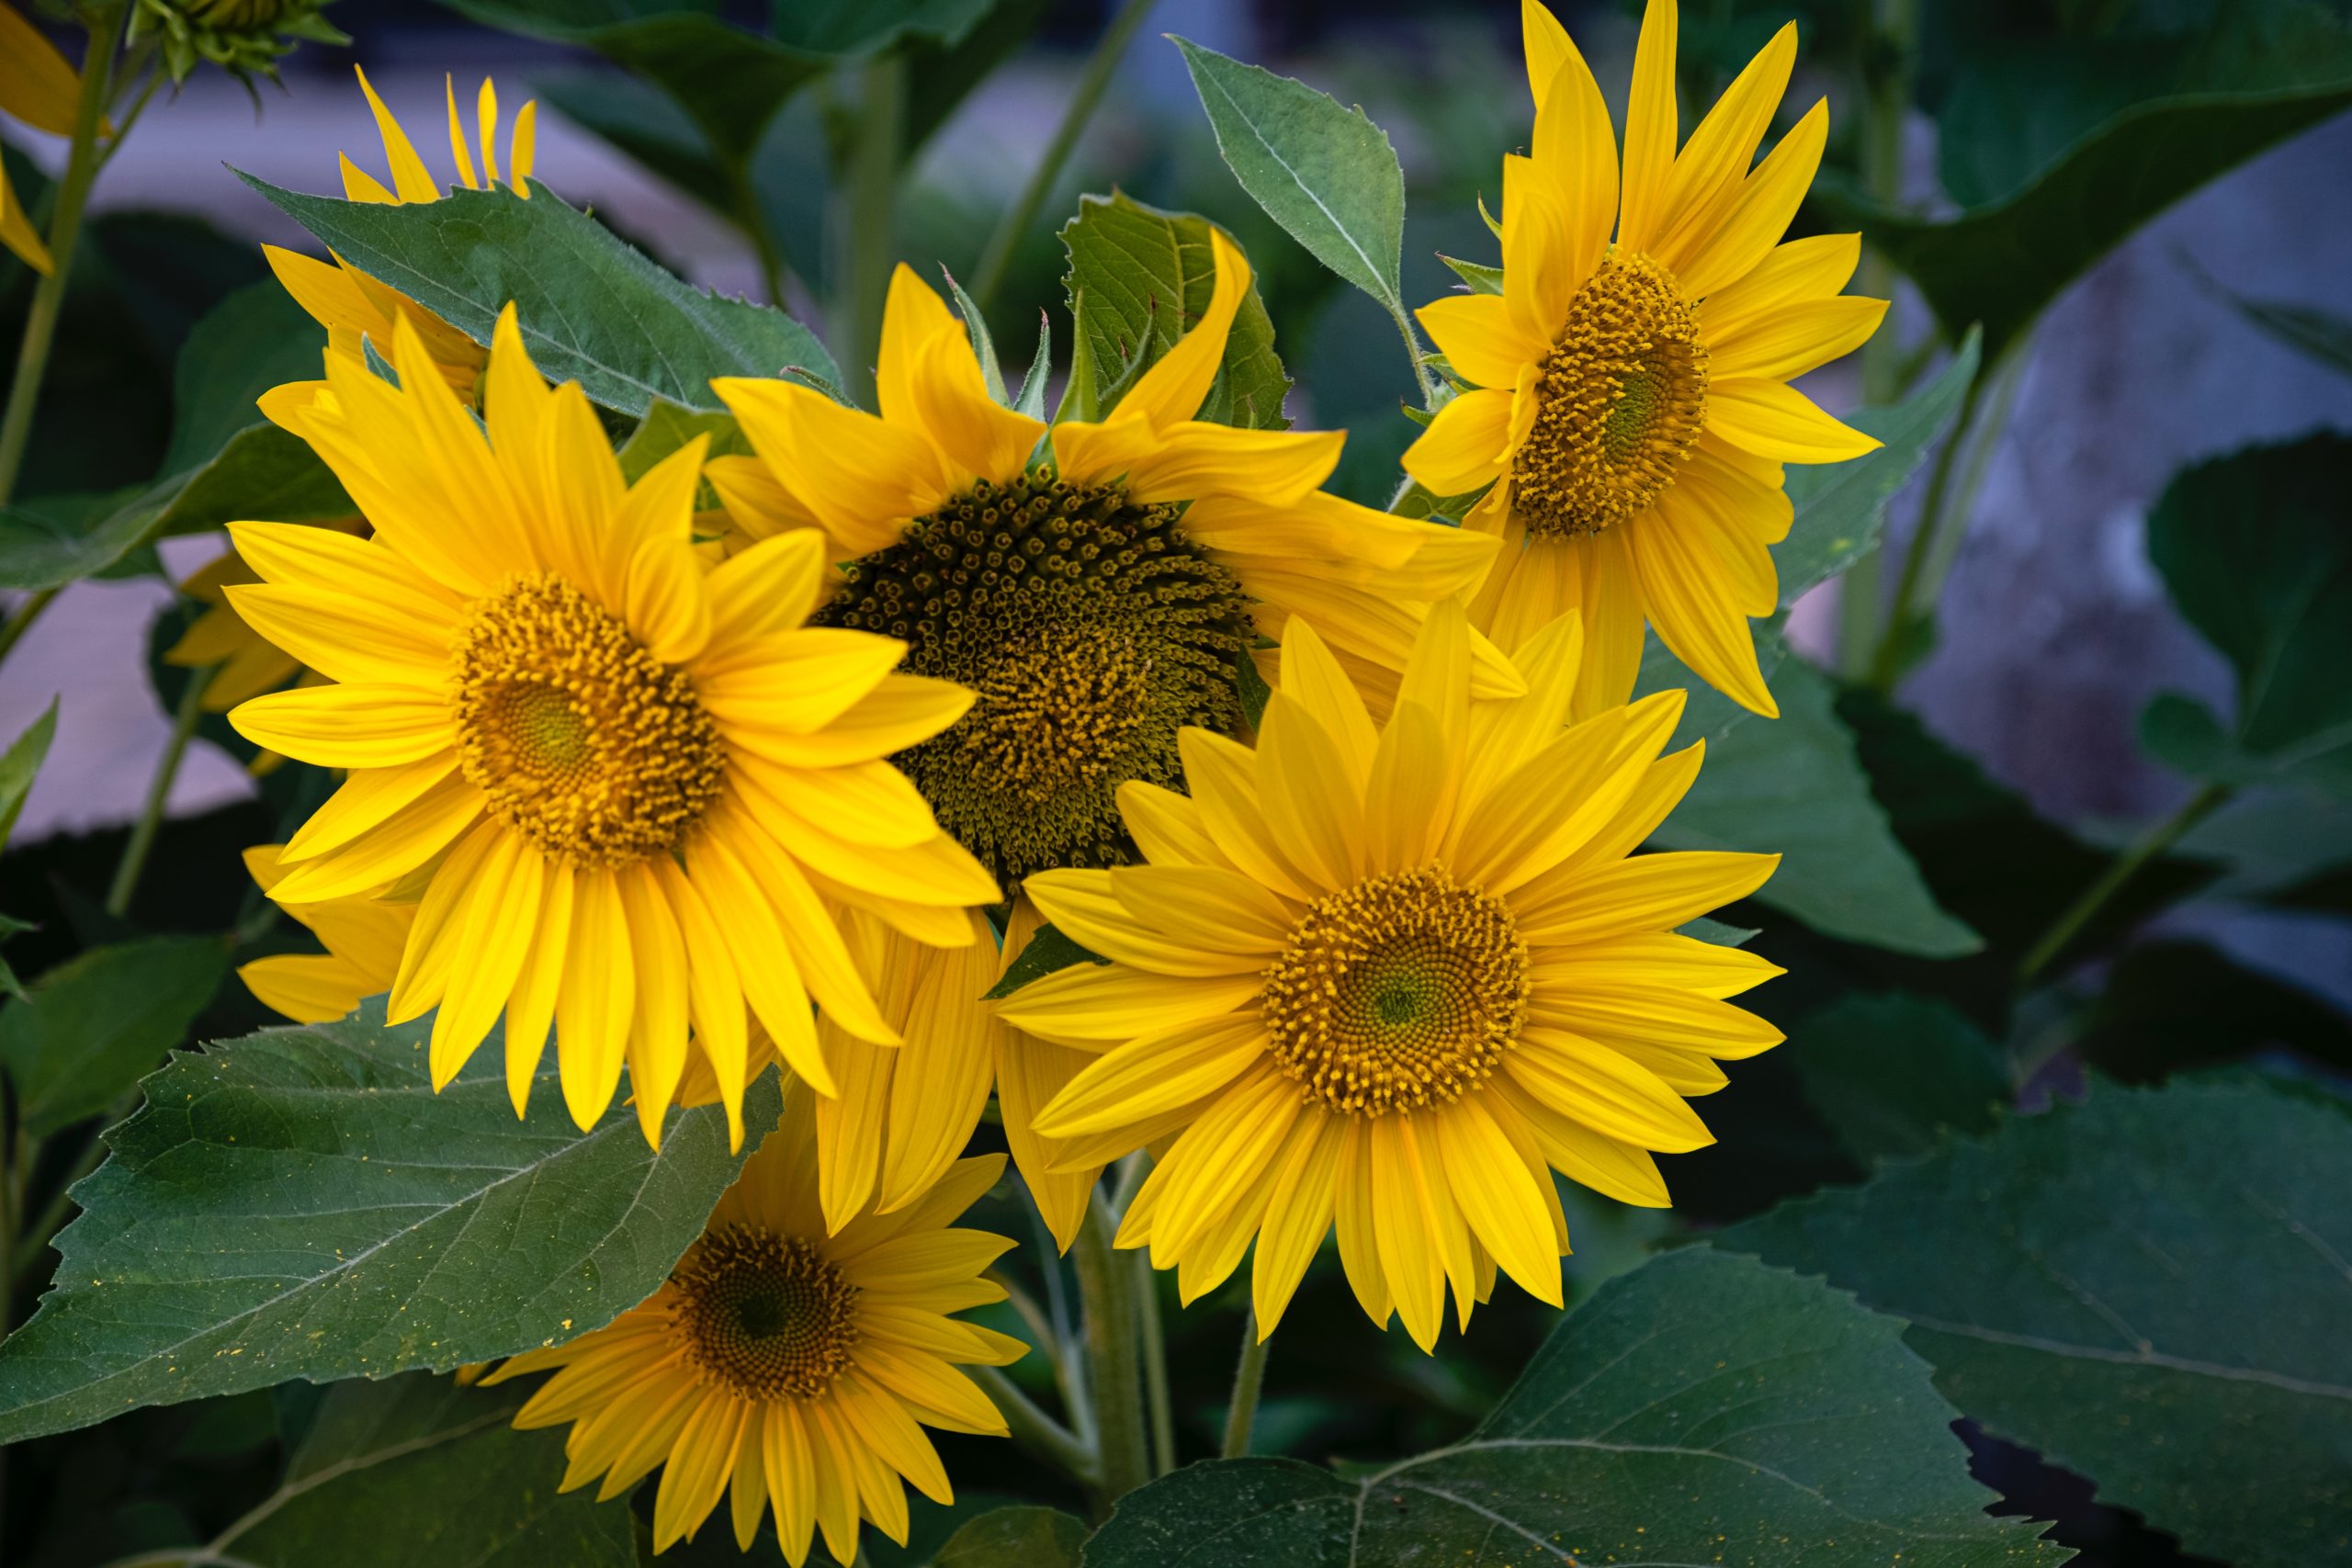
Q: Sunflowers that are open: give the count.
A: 5